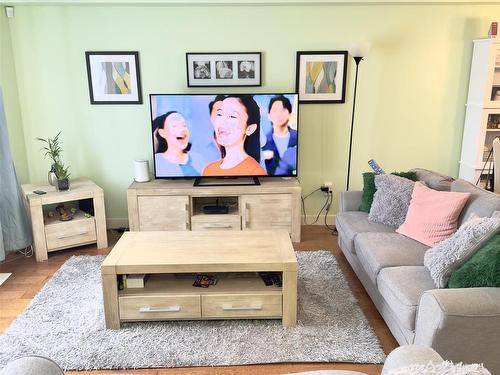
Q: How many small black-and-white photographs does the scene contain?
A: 3